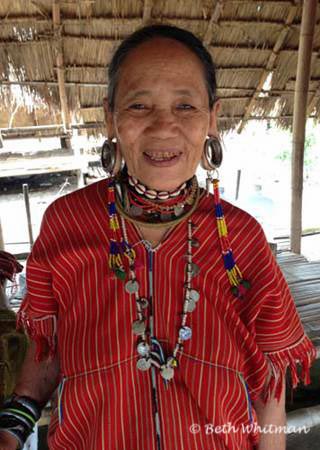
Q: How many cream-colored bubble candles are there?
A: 0